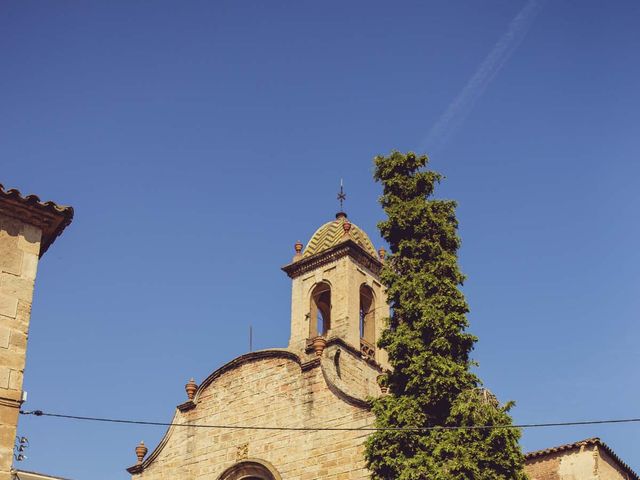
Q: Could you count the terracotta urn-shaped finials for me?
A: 7